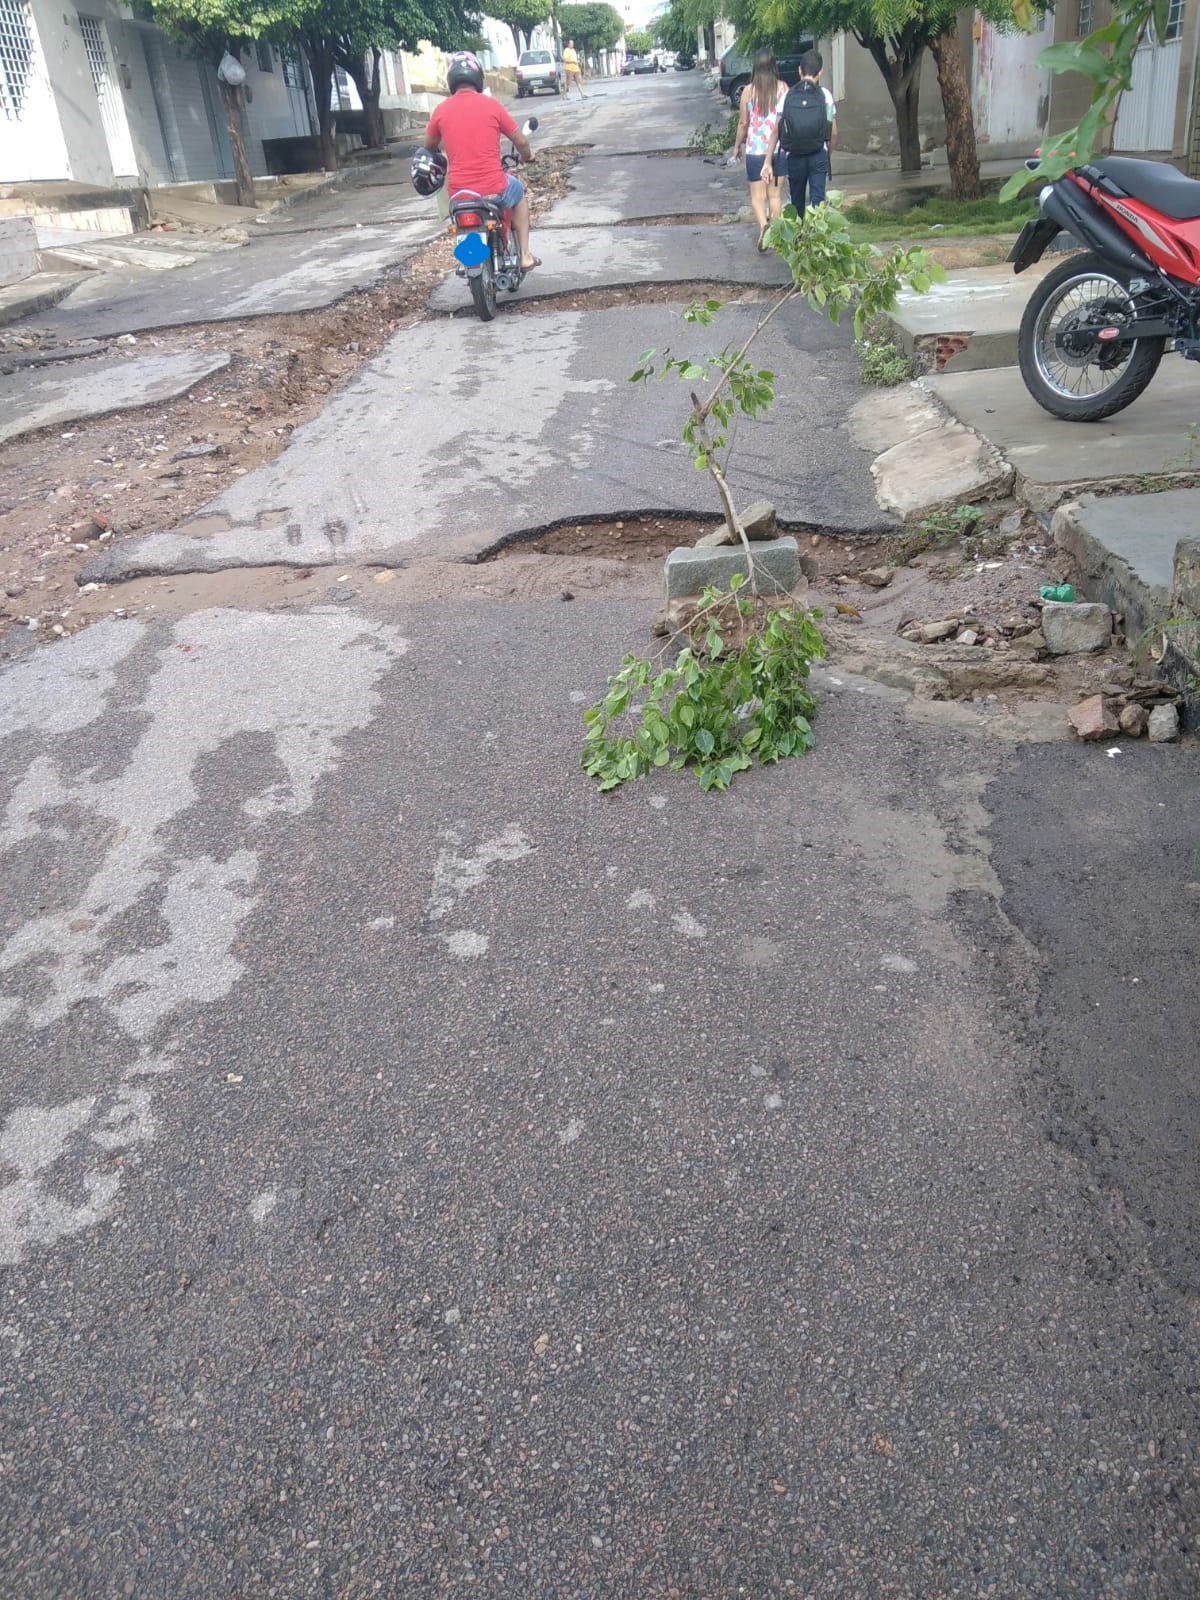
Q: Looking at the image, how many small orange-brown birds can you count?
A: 0